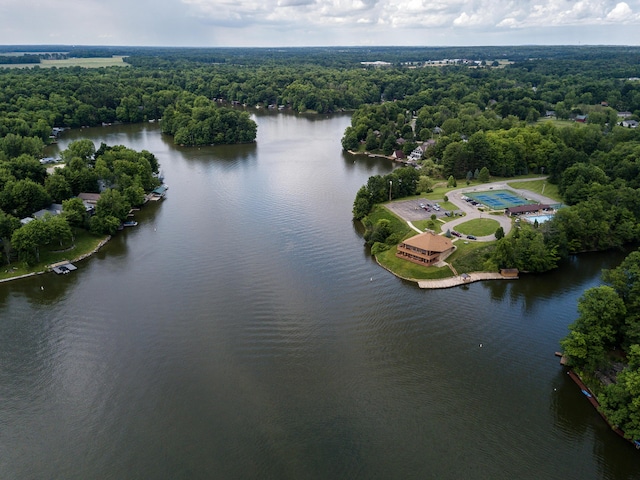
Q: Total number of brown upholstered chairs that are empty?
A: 0